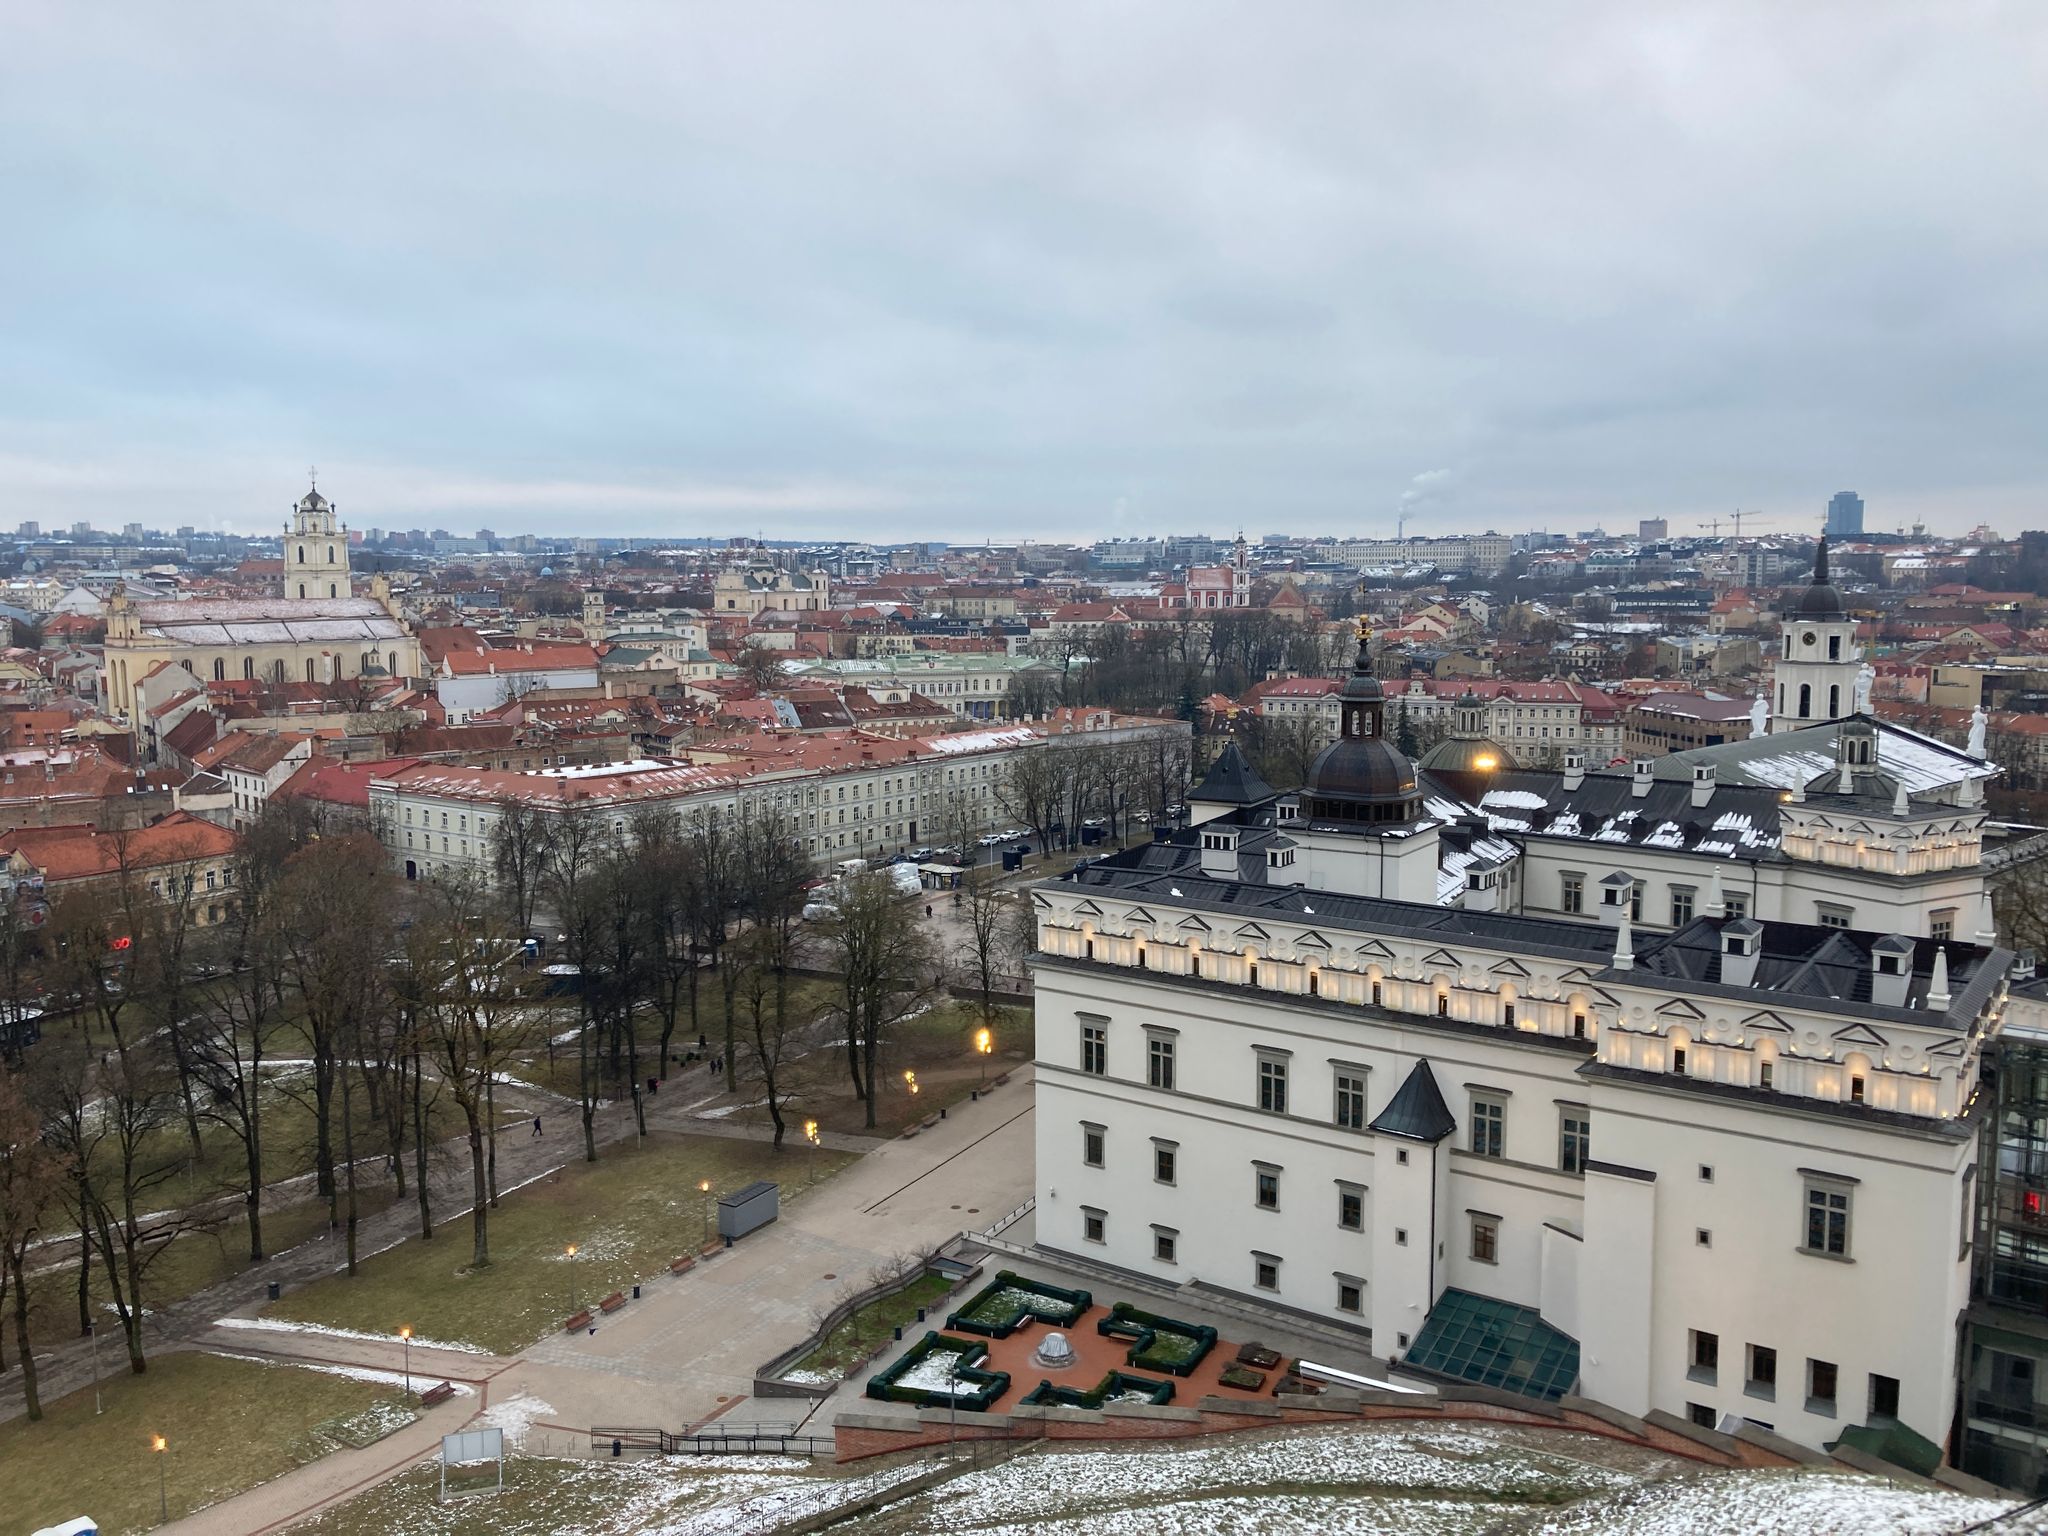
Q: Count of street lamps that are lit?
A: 7